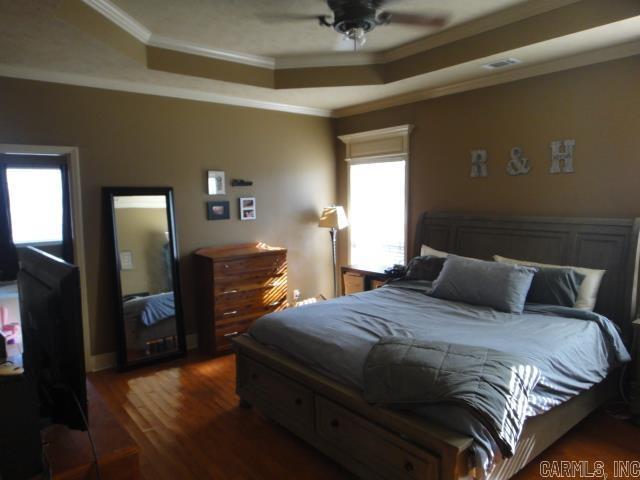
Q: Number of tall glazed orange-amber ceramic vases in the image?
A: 0